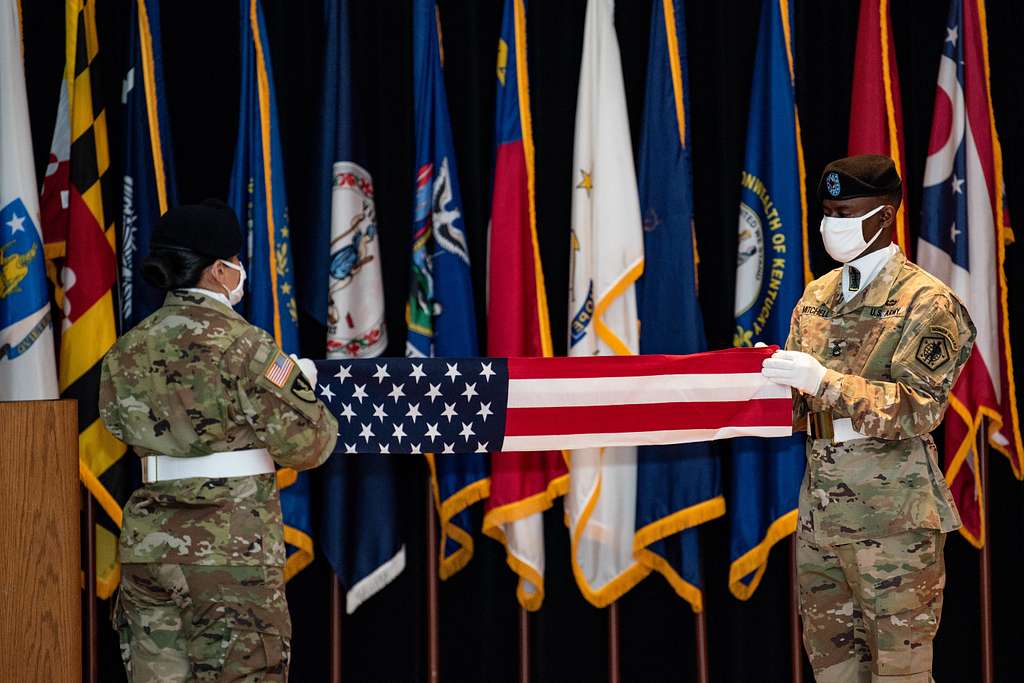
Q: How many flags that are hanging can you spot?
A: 12